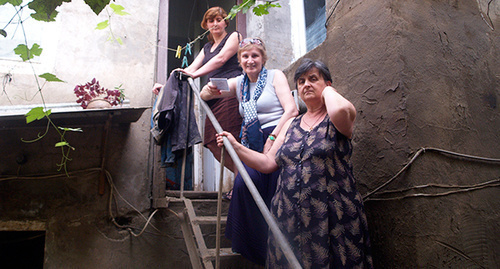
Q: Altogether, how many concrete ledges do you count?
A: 1